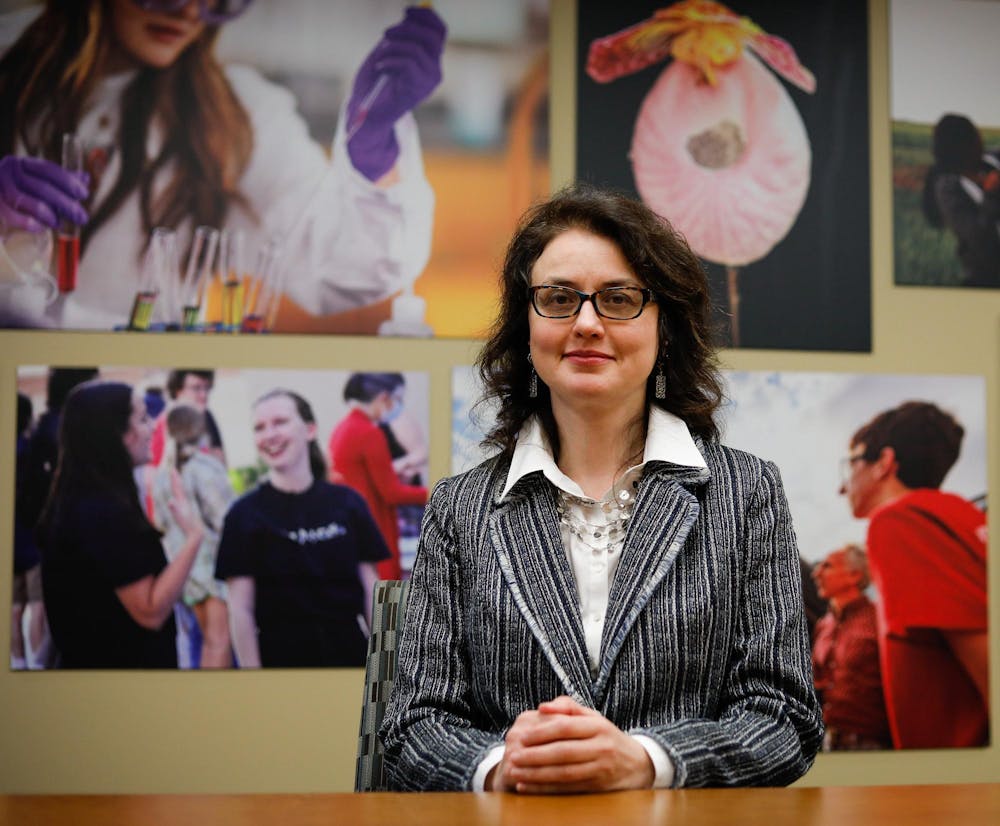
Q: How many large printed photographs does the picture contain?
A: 5